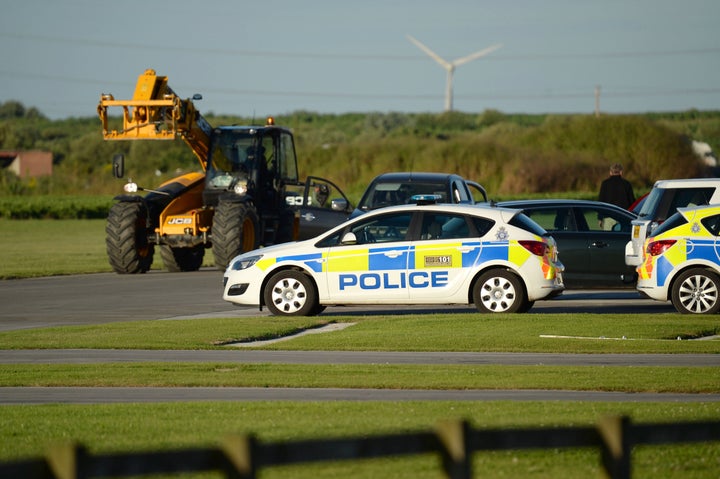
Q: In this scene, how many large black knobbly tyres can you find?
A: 3